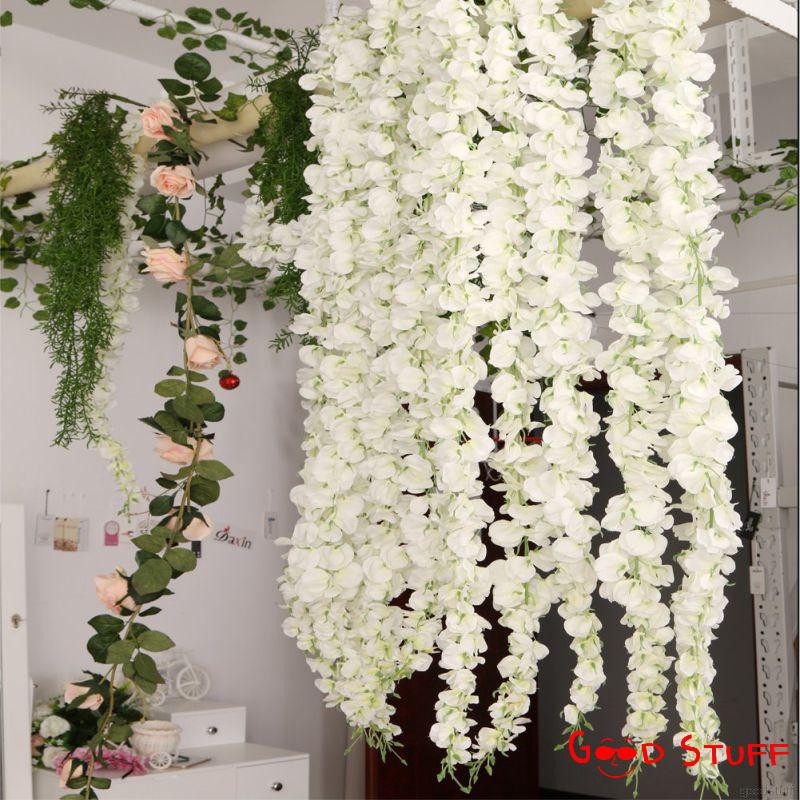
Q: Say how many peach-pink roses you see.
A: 9